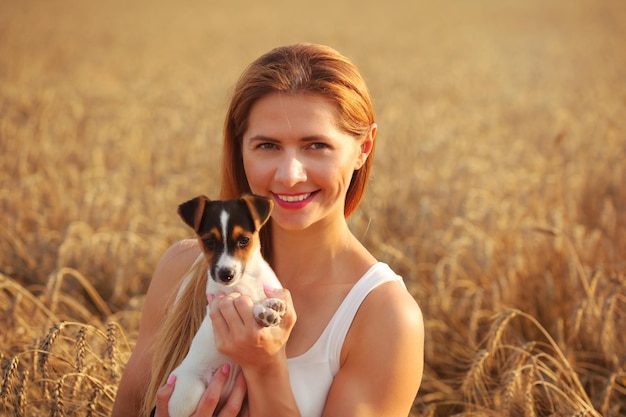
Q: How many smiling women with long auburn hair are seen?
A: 1